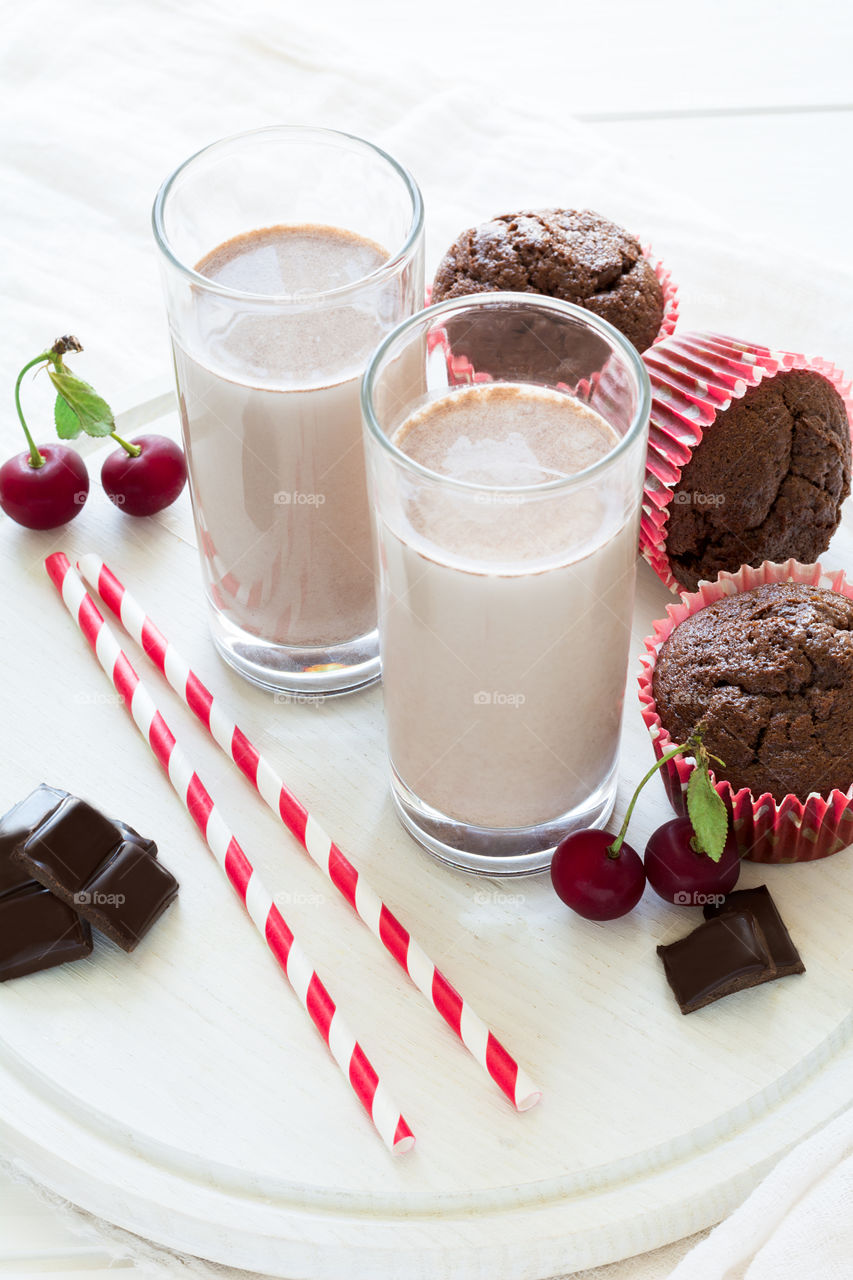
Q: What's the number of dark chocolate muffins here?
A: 3